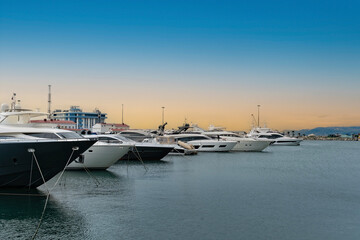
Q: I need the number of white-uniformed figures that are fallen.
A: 0